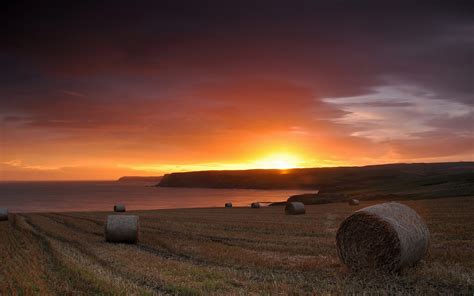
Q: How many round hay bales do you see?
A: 8